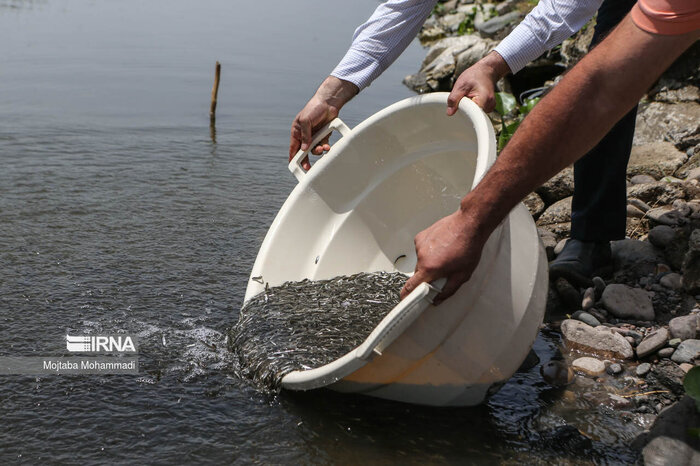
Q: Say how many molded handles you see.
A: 2